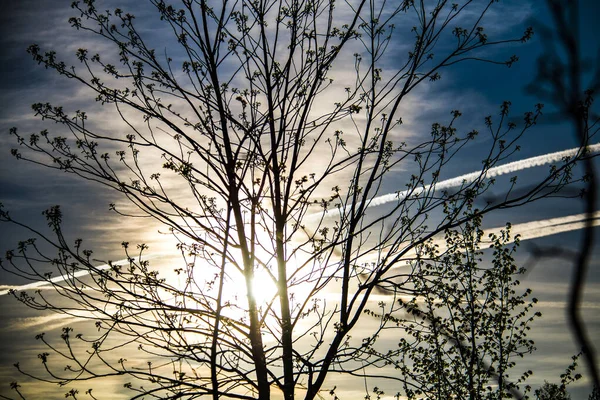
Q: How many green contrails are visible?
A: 0